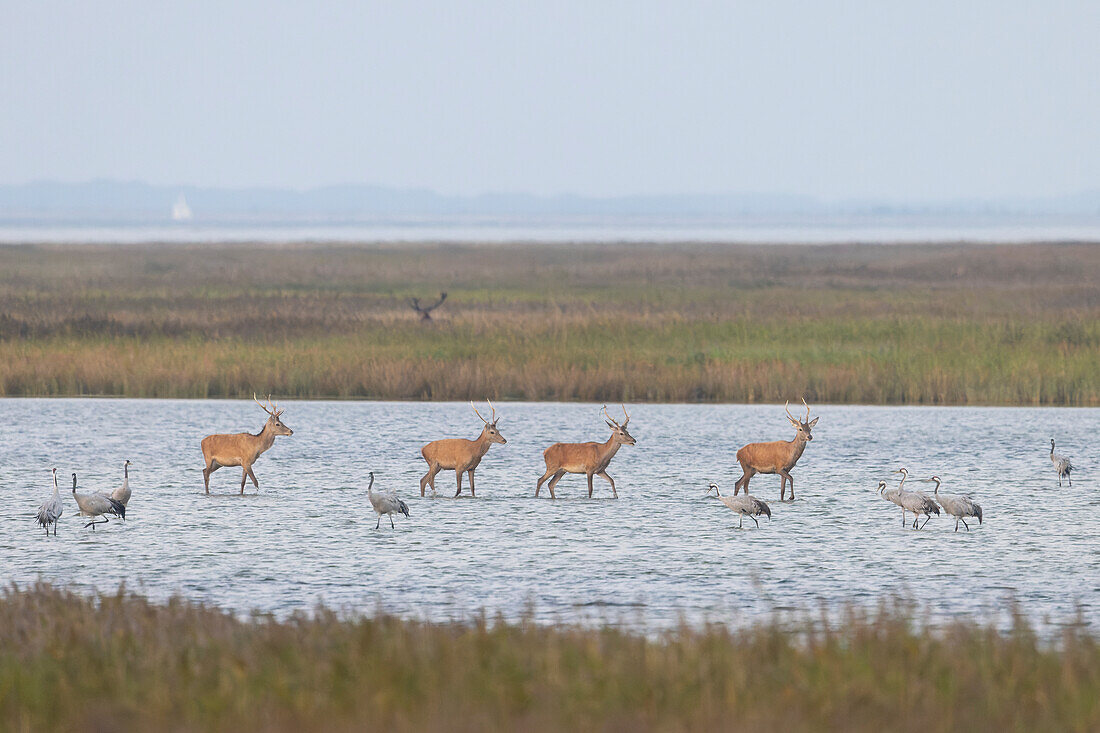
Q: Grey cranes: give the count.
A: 9